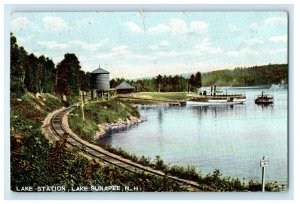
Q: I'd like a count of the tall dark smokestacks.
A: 2